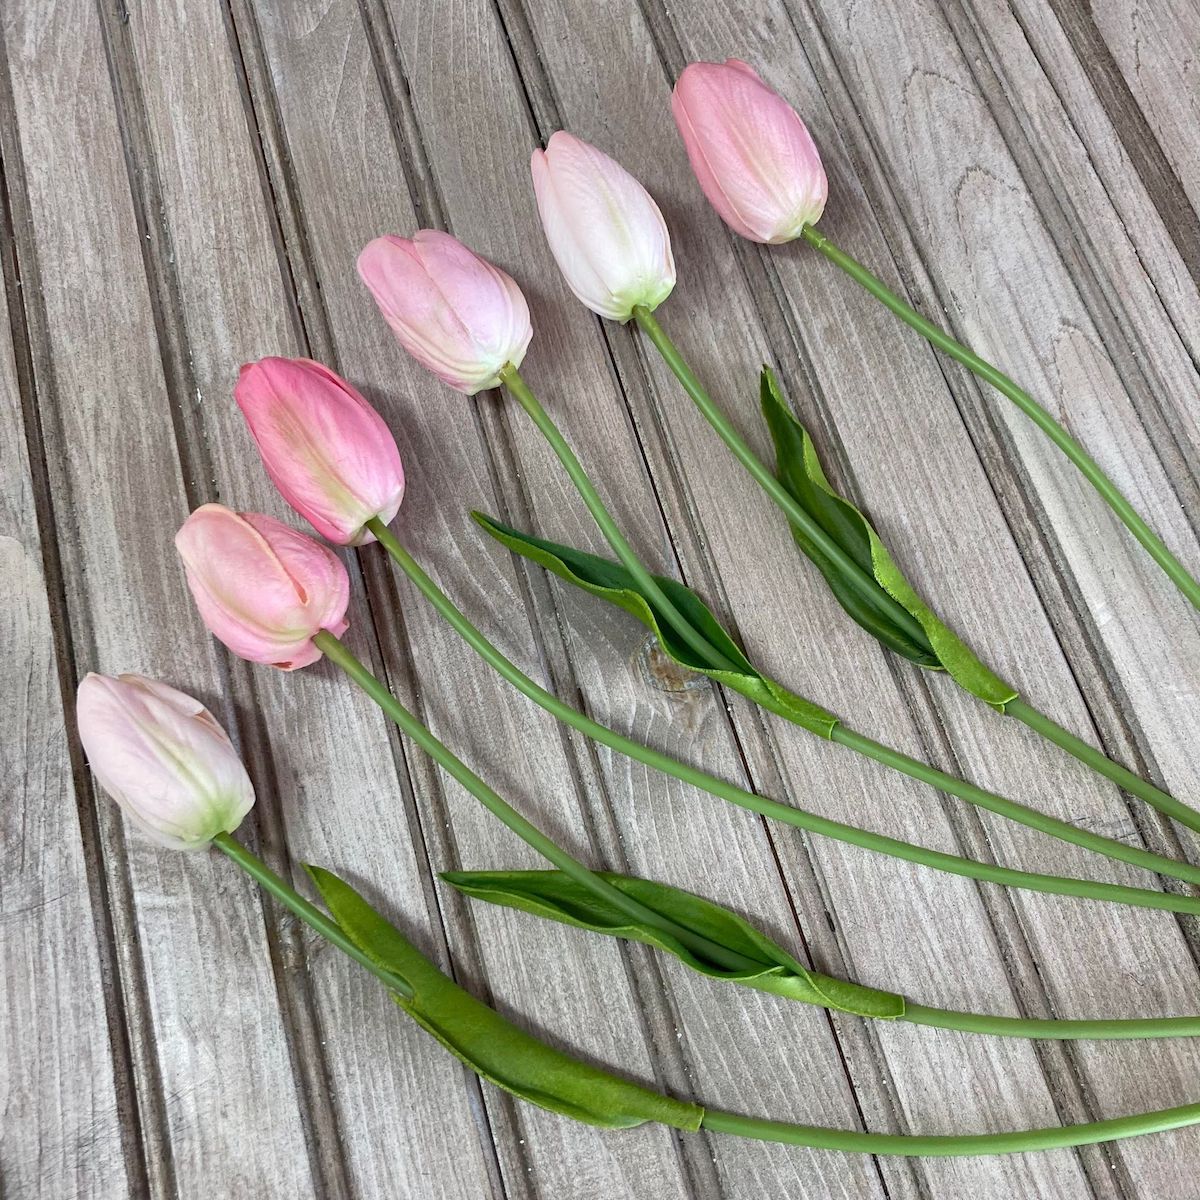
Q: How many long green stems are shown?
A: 6